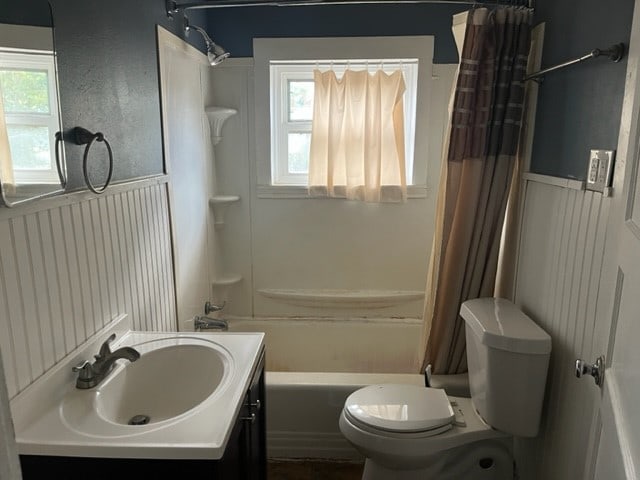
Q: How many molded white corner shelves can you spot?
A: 3